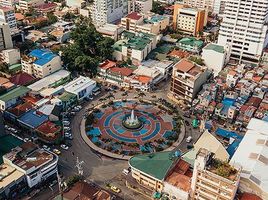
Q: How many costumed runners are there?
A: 0